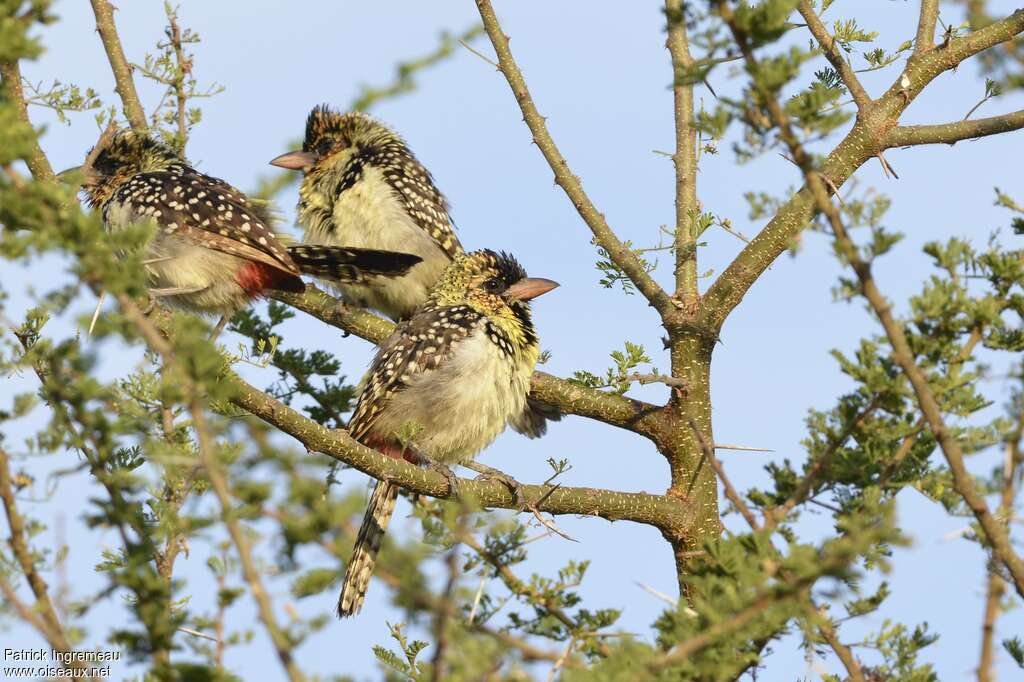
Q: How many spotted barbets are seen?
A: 3